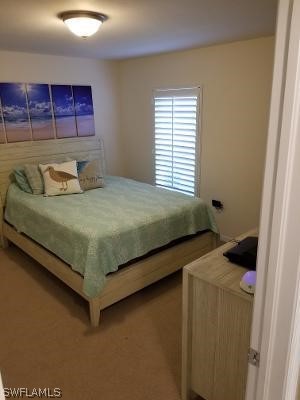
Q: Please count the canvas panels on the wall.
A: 5